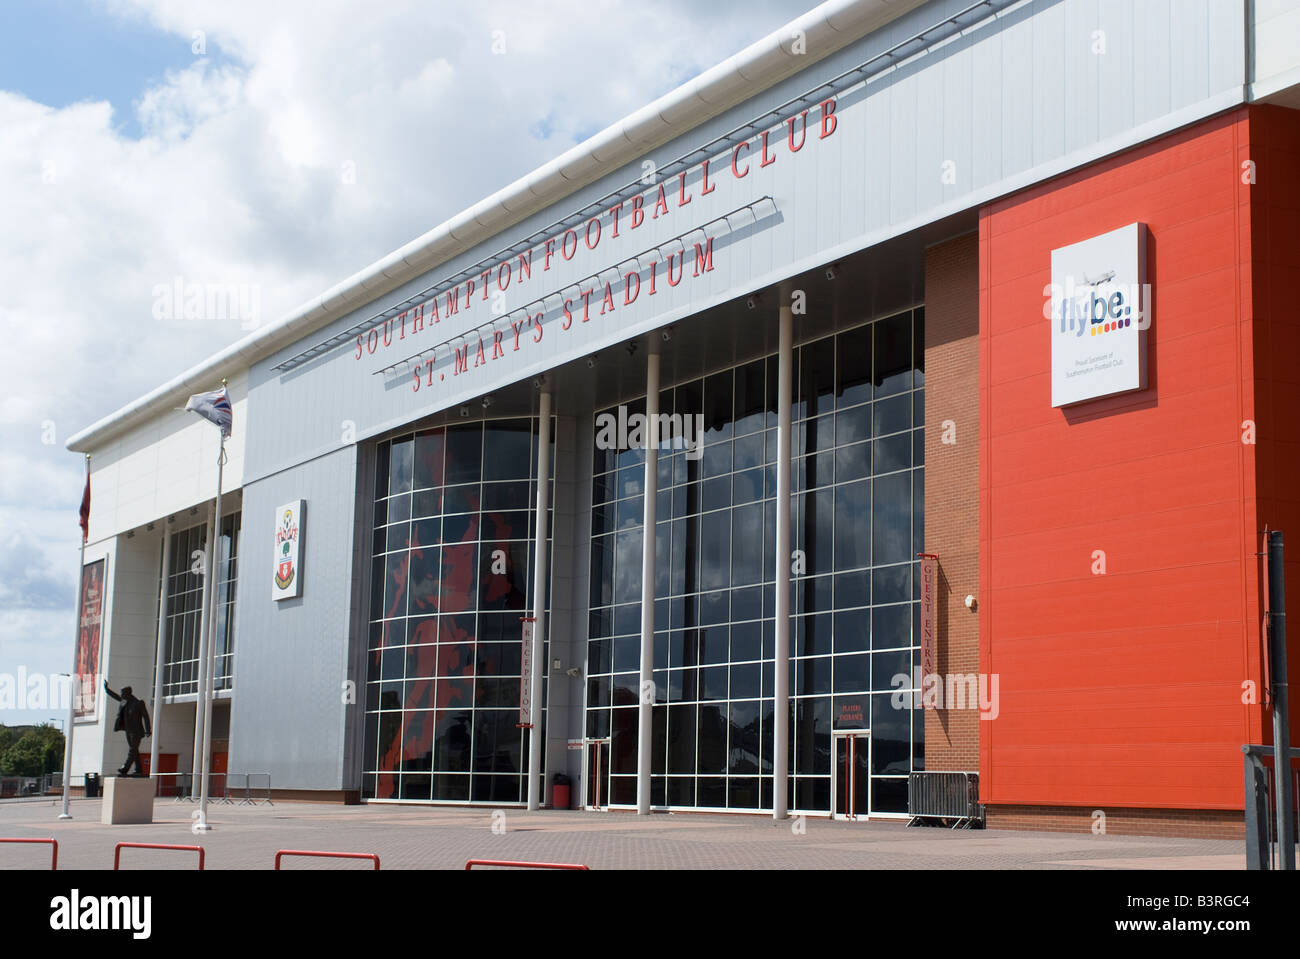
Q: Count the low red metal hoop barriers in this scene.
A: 4